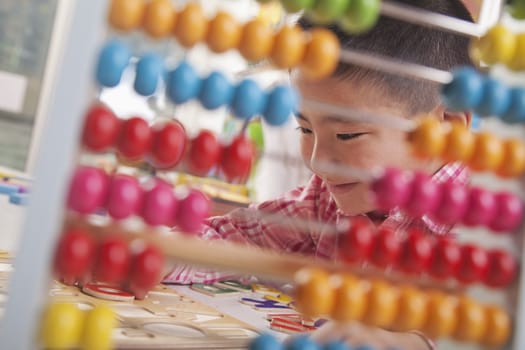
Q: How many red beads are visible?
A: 14